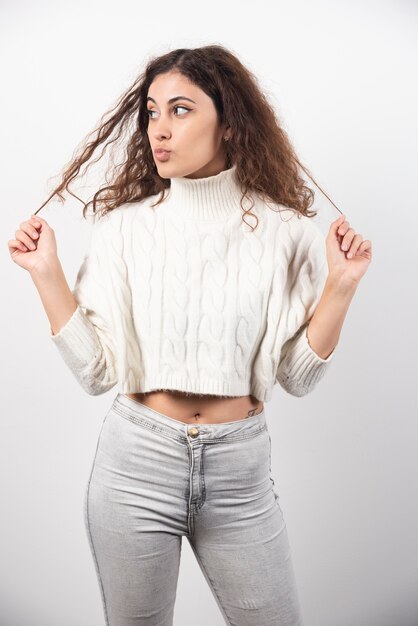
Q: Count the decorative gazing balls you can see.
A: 0